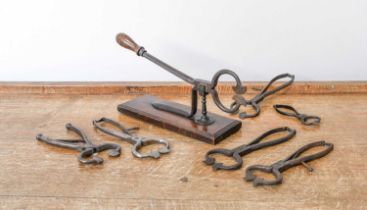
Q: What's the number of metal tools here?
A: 7